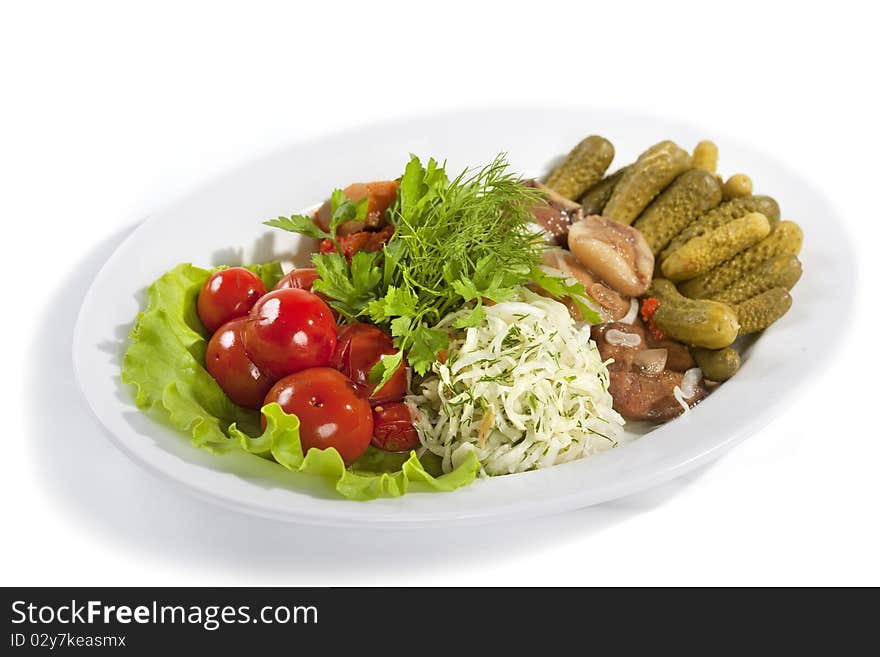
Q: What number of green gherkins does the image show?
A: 13